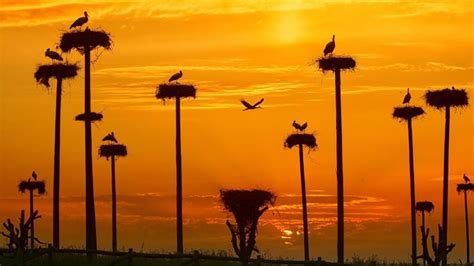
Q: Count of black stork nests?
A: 13